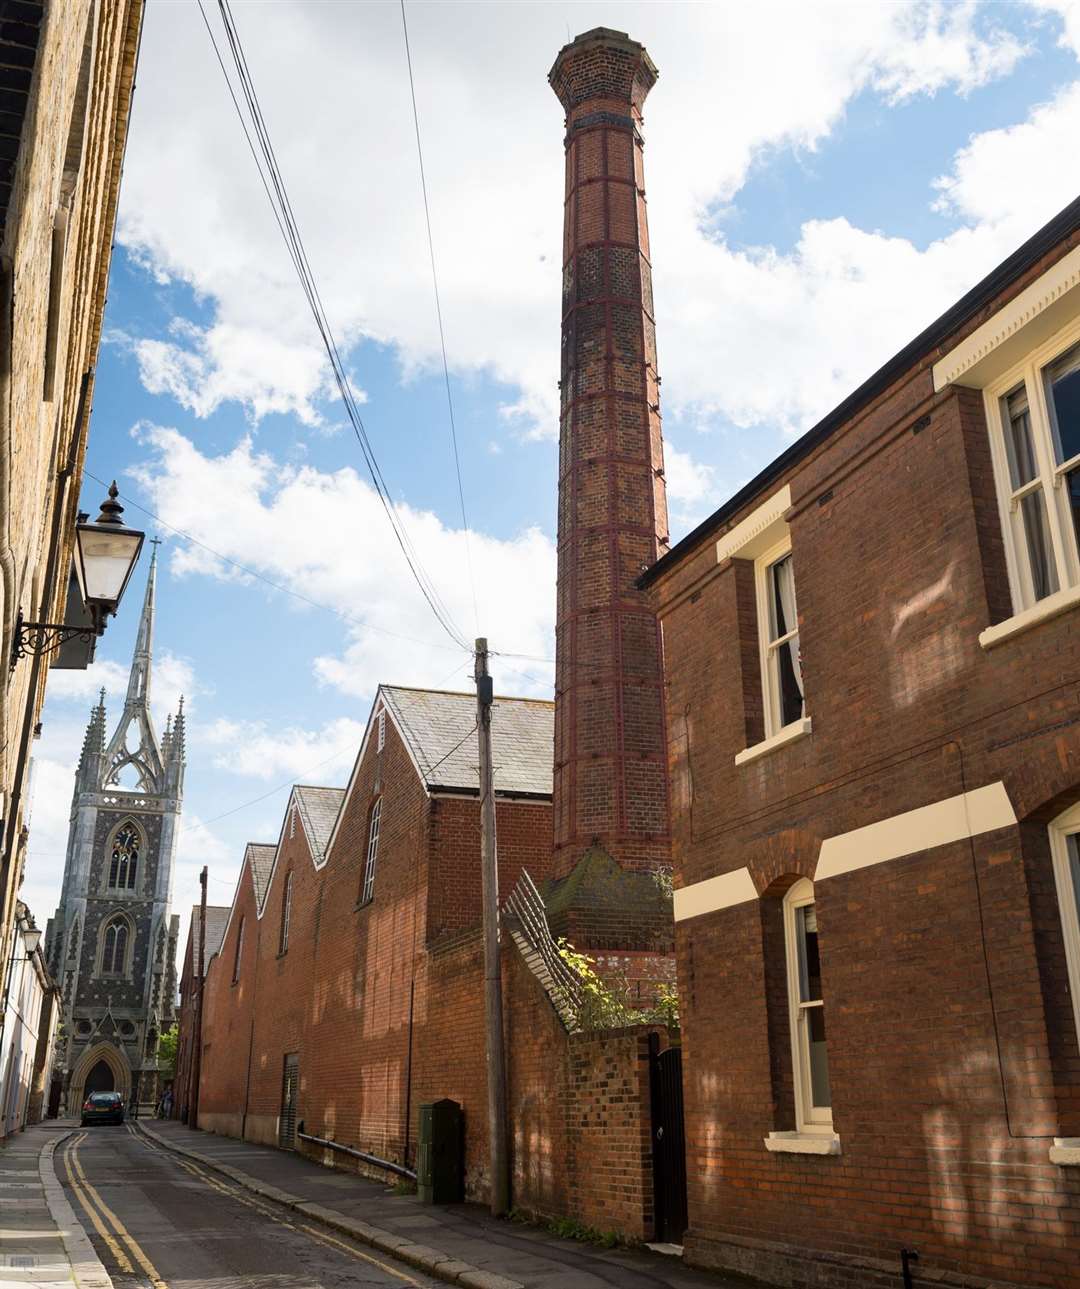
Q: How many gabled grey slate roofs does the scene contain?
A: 4